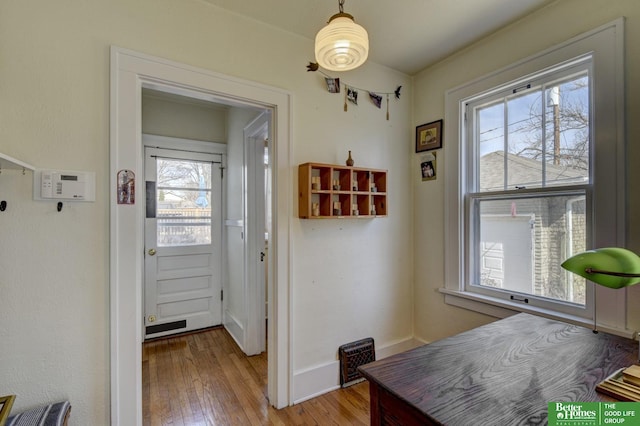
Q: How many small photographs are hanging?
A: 3